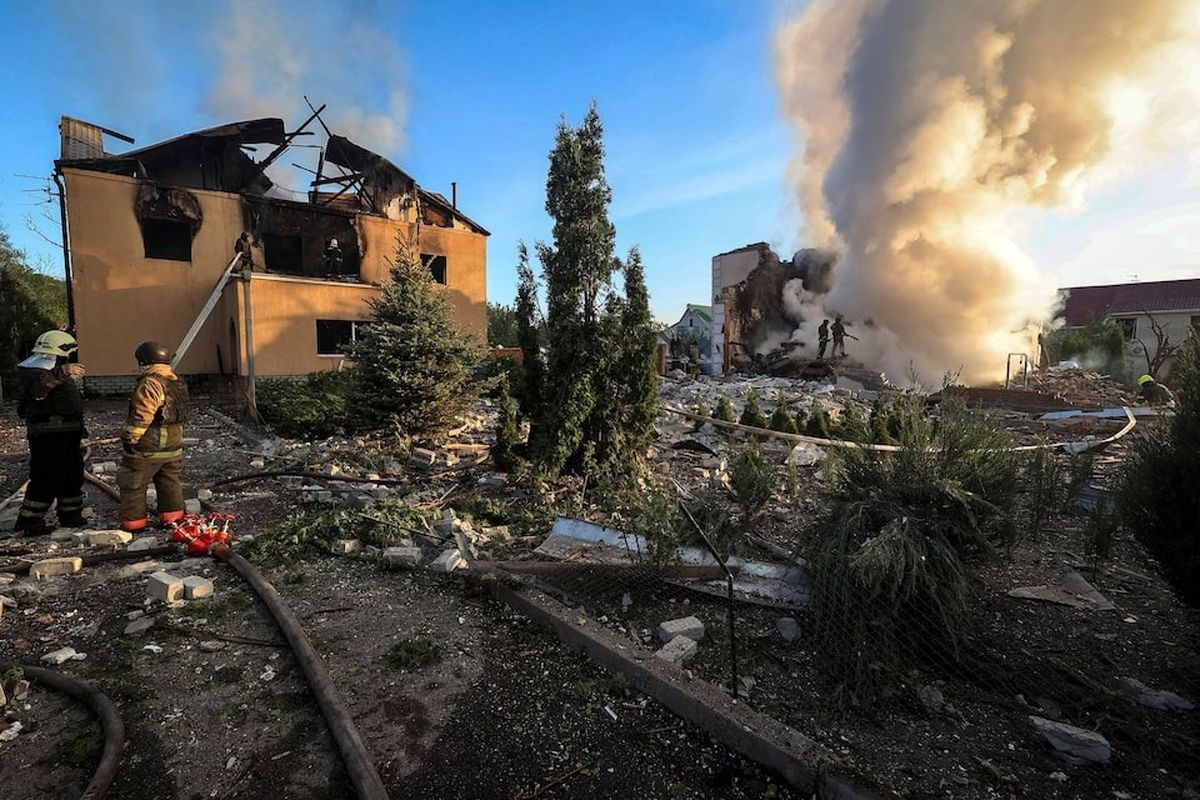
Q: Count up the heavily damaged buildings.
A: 2